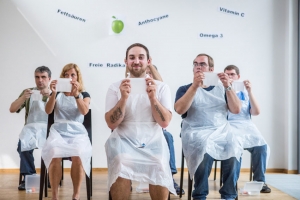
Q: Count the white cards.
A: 5